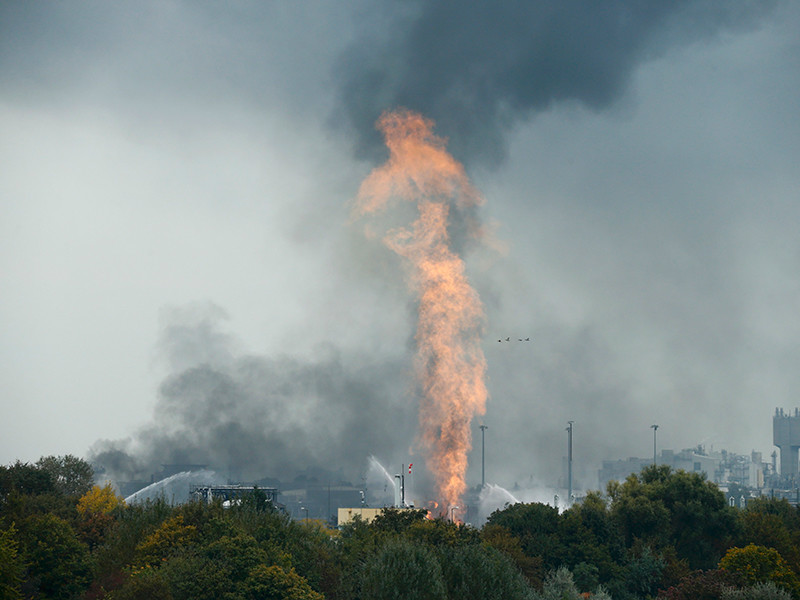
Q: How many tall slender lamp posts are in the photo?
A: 3